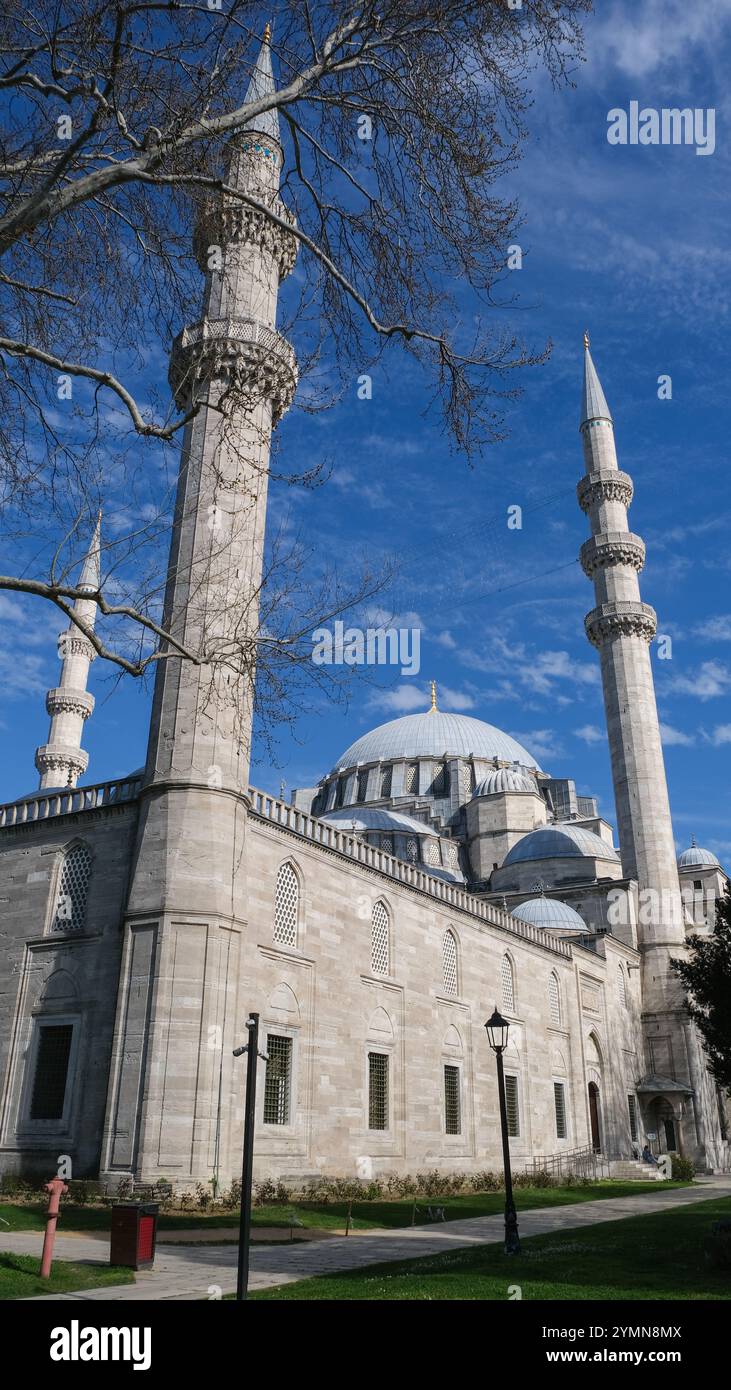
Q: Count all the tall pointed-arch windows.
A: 7